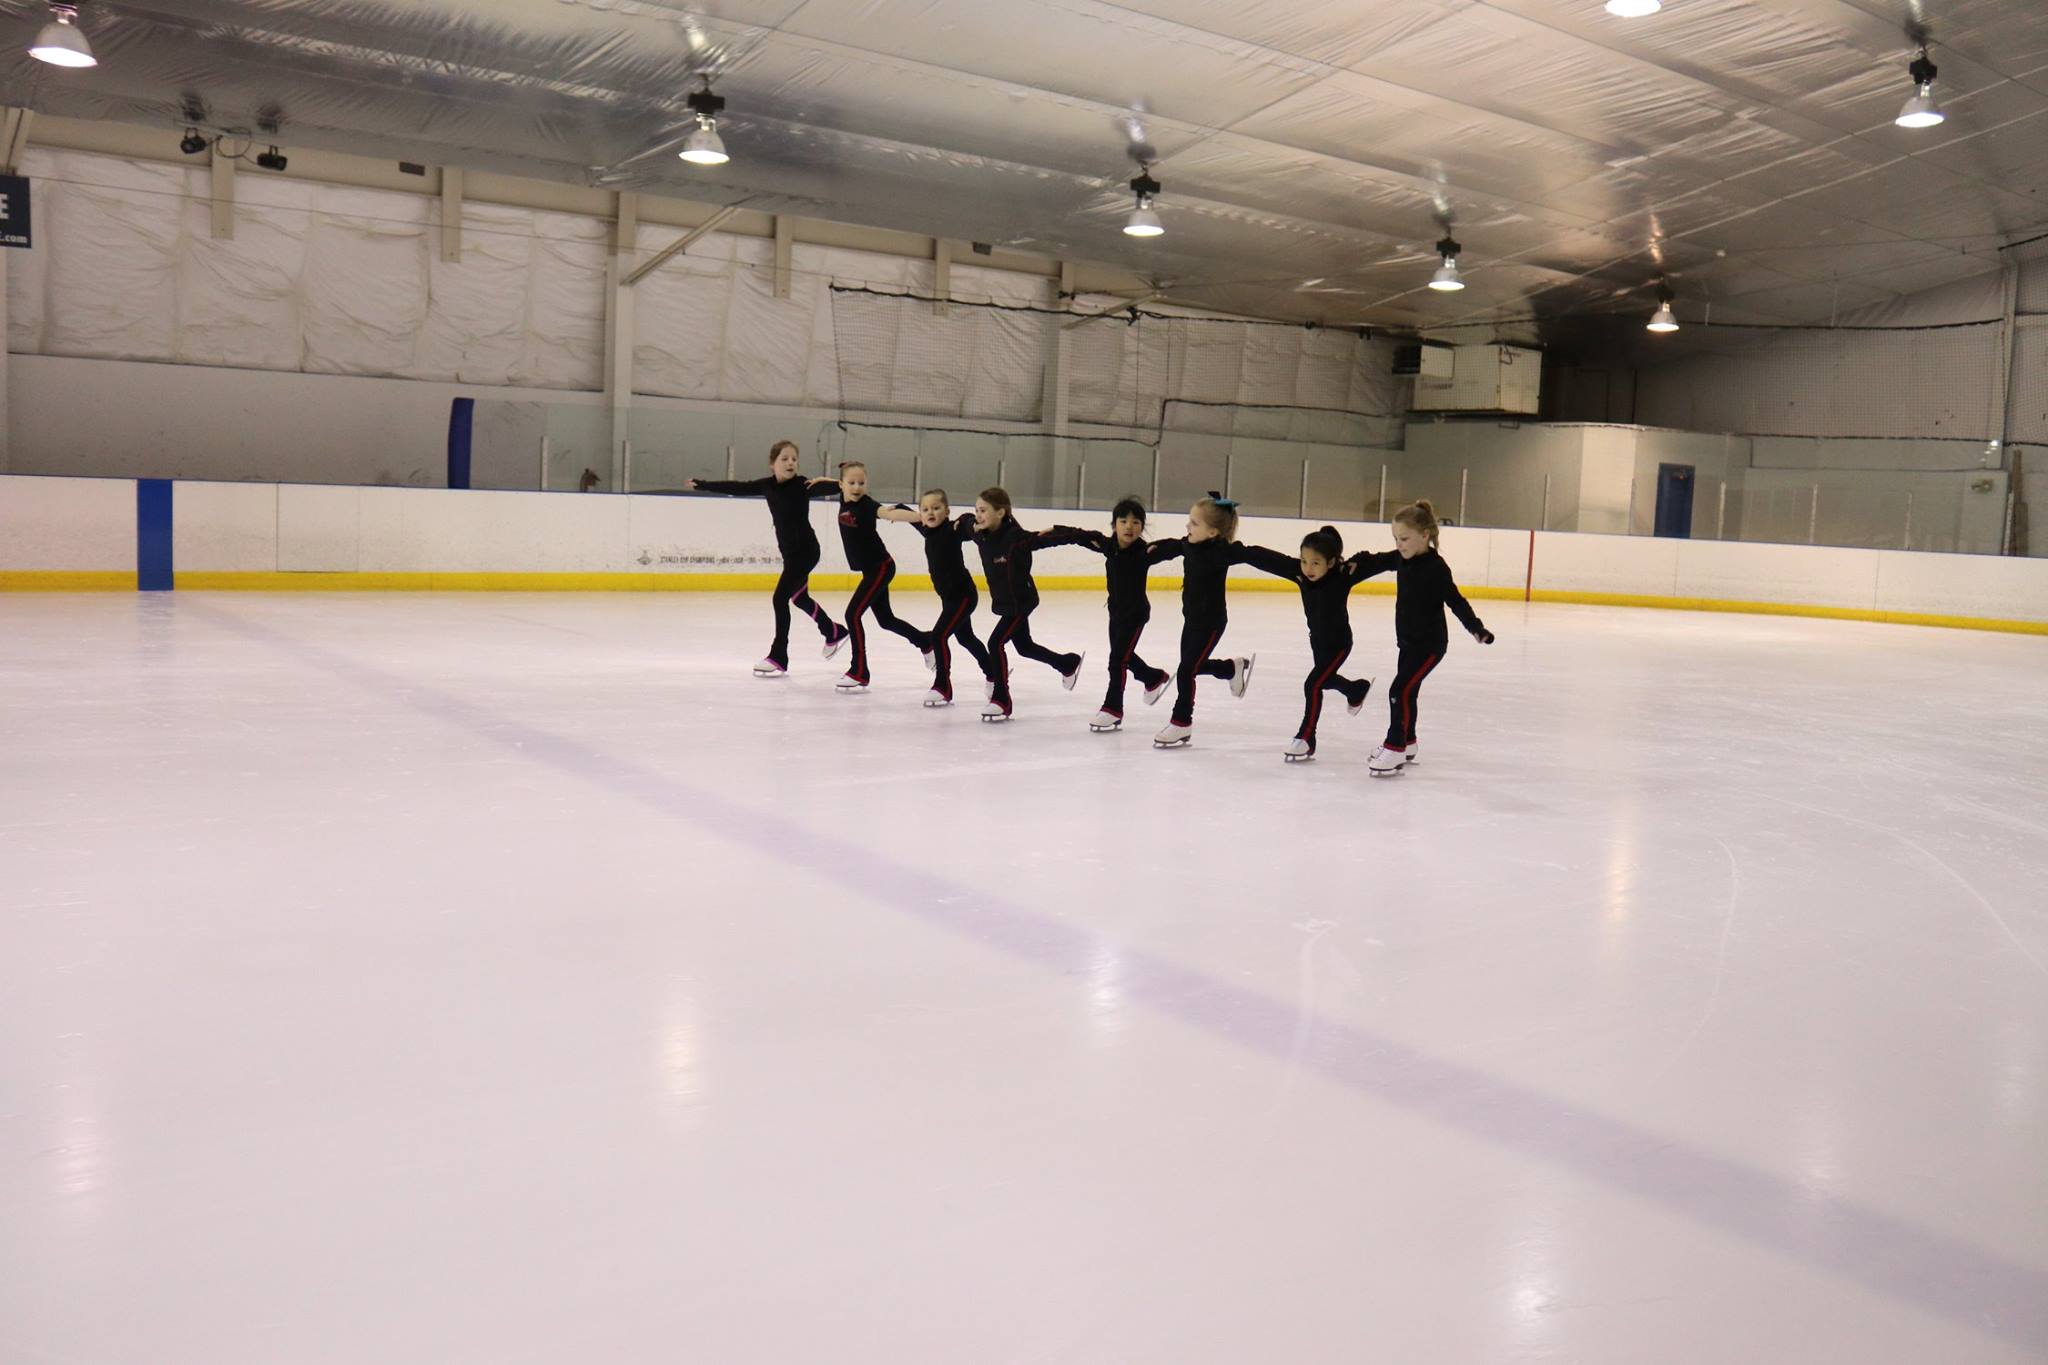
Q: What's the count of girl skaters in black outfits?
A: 8